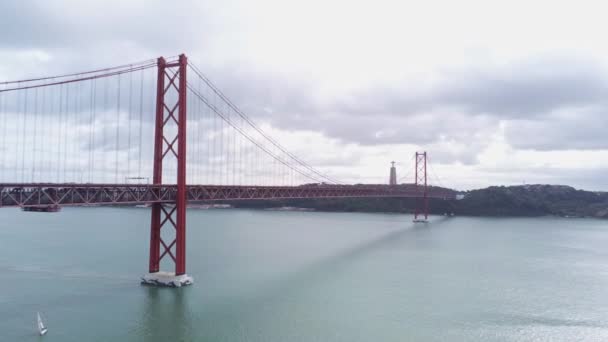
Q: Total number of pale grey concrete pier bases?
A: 2